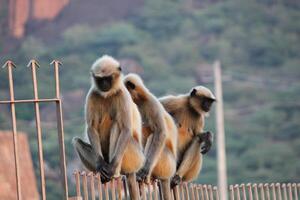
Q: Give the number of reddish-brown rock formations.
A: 2